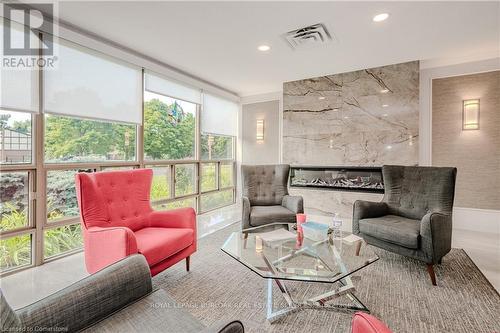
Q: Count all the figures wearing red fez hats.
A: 0